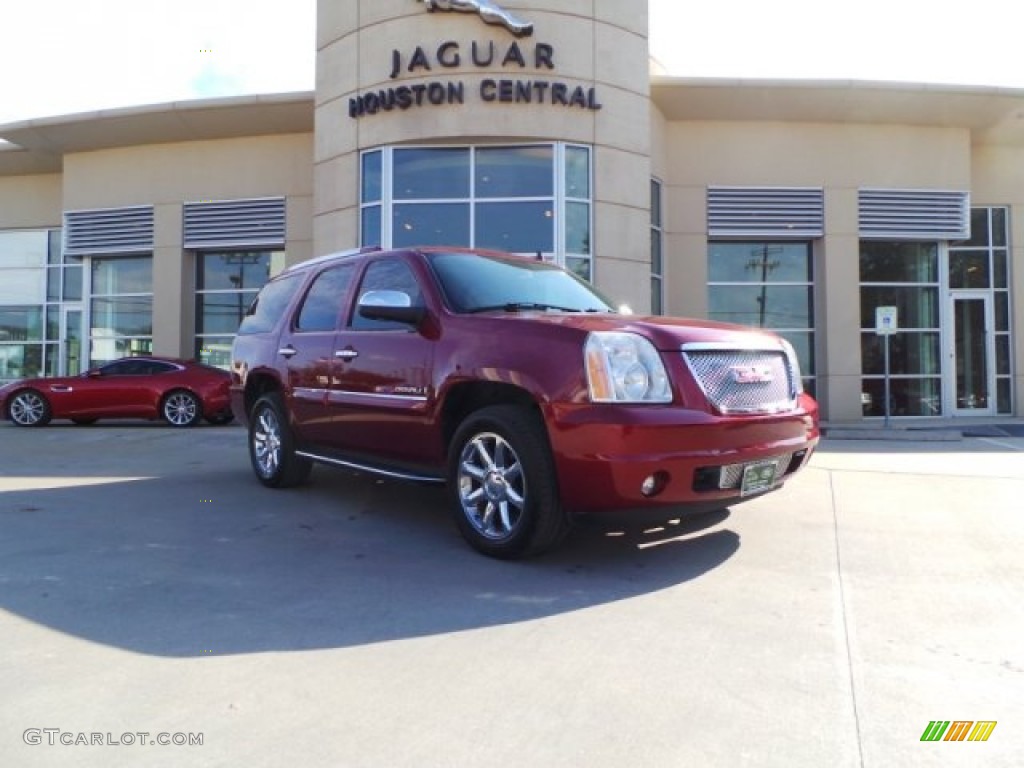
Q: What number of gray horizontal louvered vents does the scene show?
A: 4